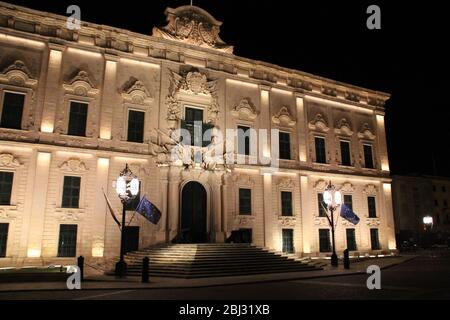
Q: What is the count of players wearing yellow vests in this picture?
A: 0